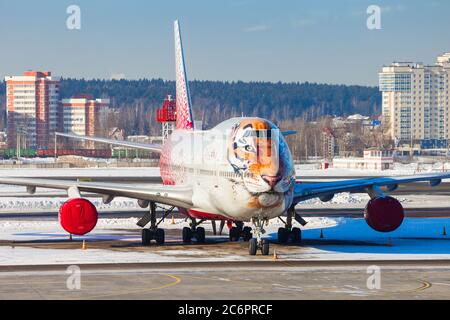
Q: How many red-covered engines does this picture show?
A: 2